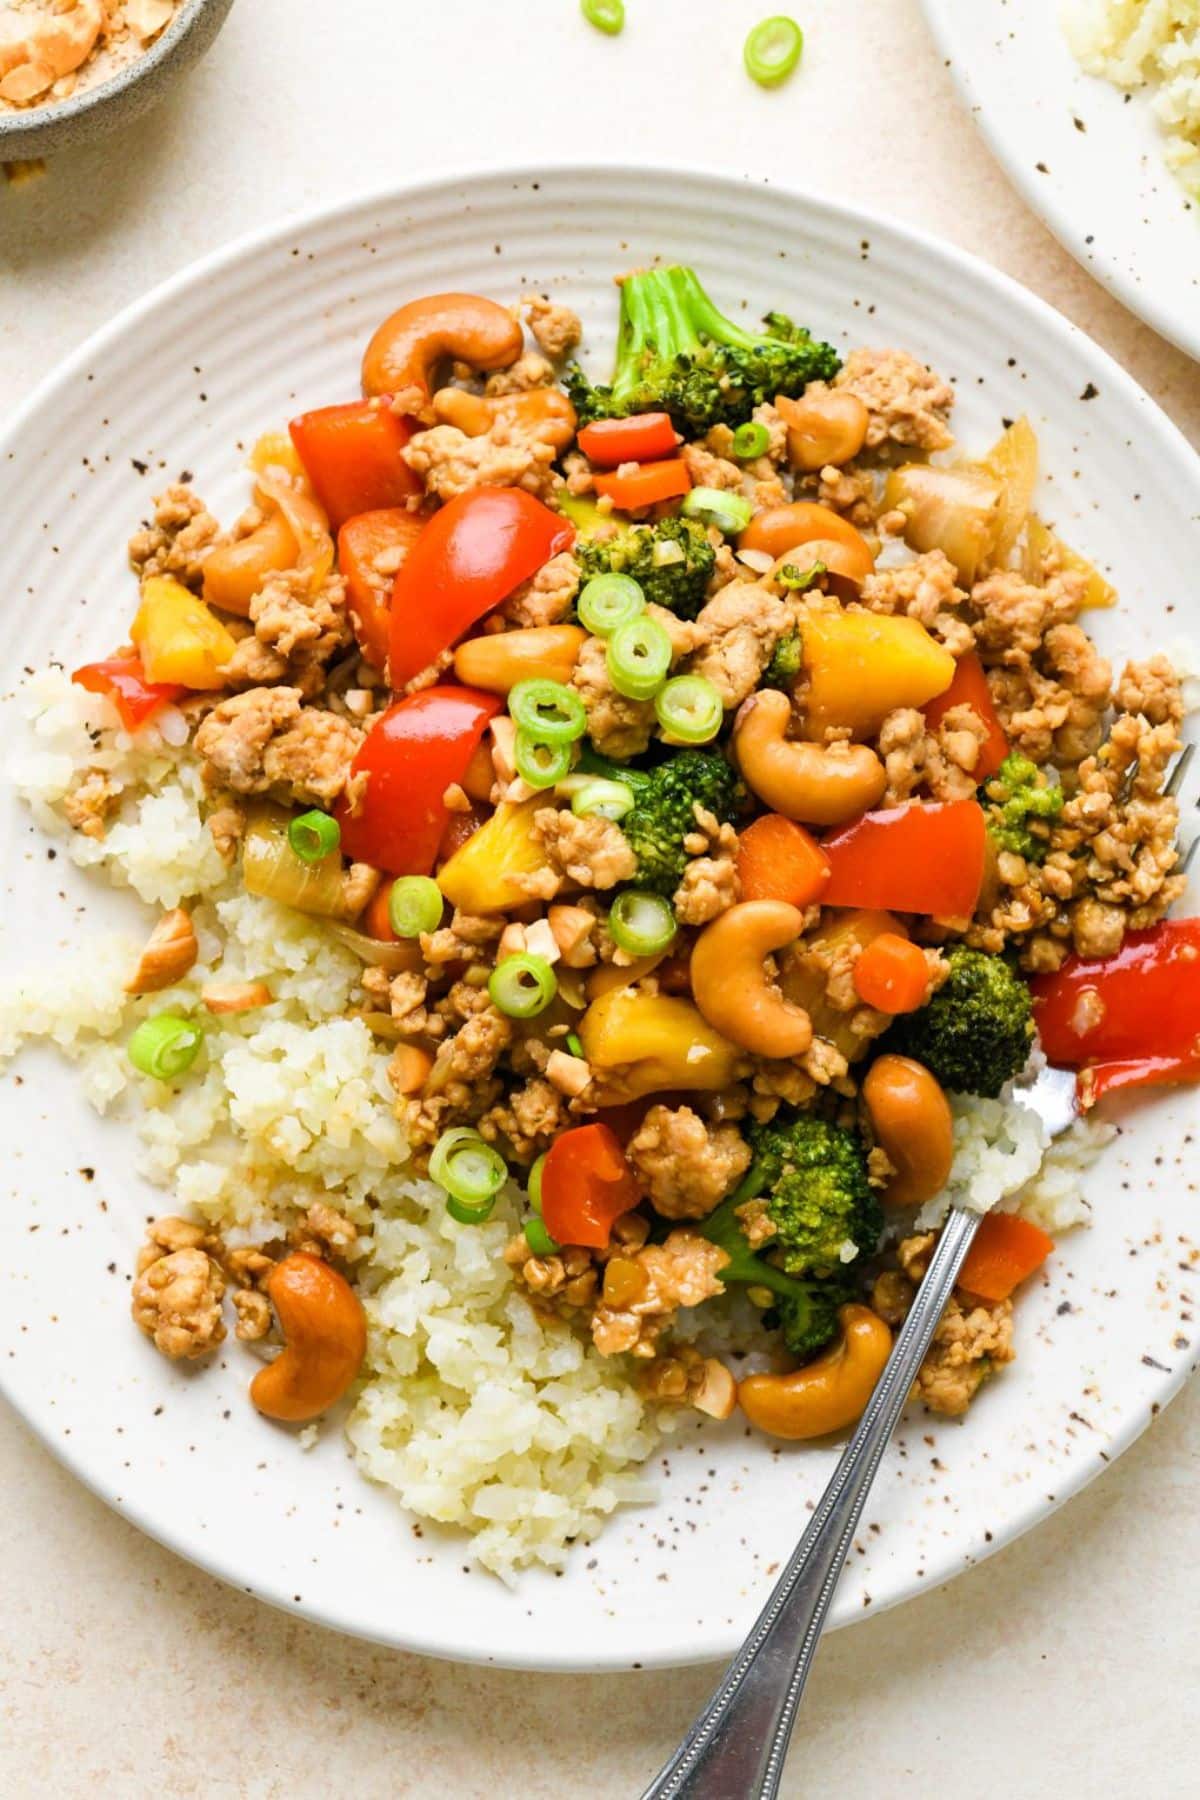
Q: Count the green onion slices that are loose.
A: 2